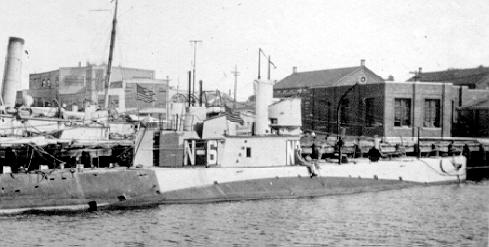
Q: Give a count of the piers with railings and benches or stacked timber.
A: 1